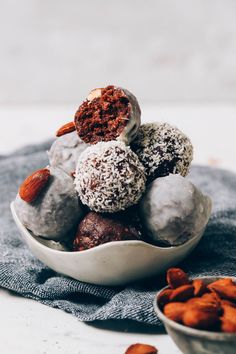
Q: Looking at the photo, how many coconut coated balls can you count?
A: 2